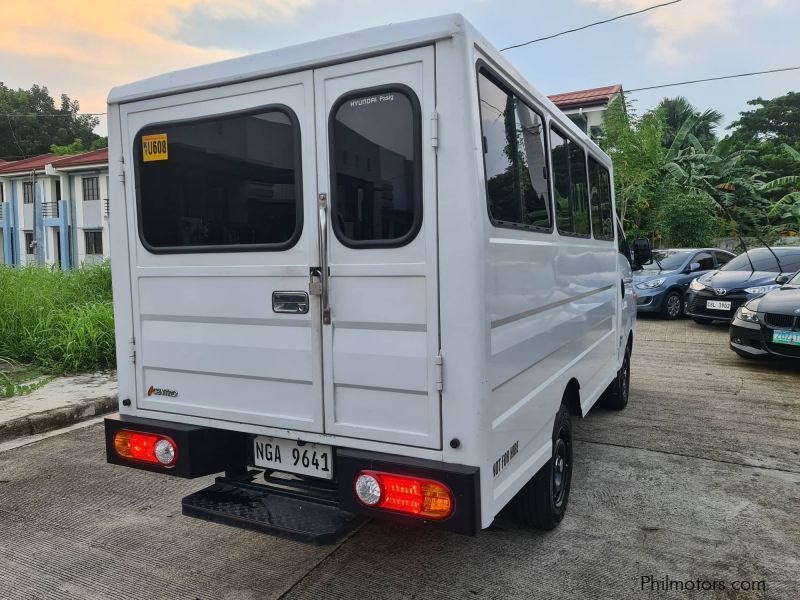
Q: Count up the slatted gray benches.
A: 0